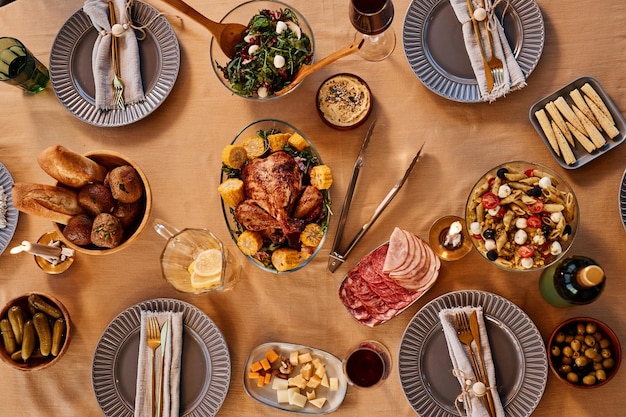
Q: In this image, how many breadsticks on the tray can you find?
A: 9